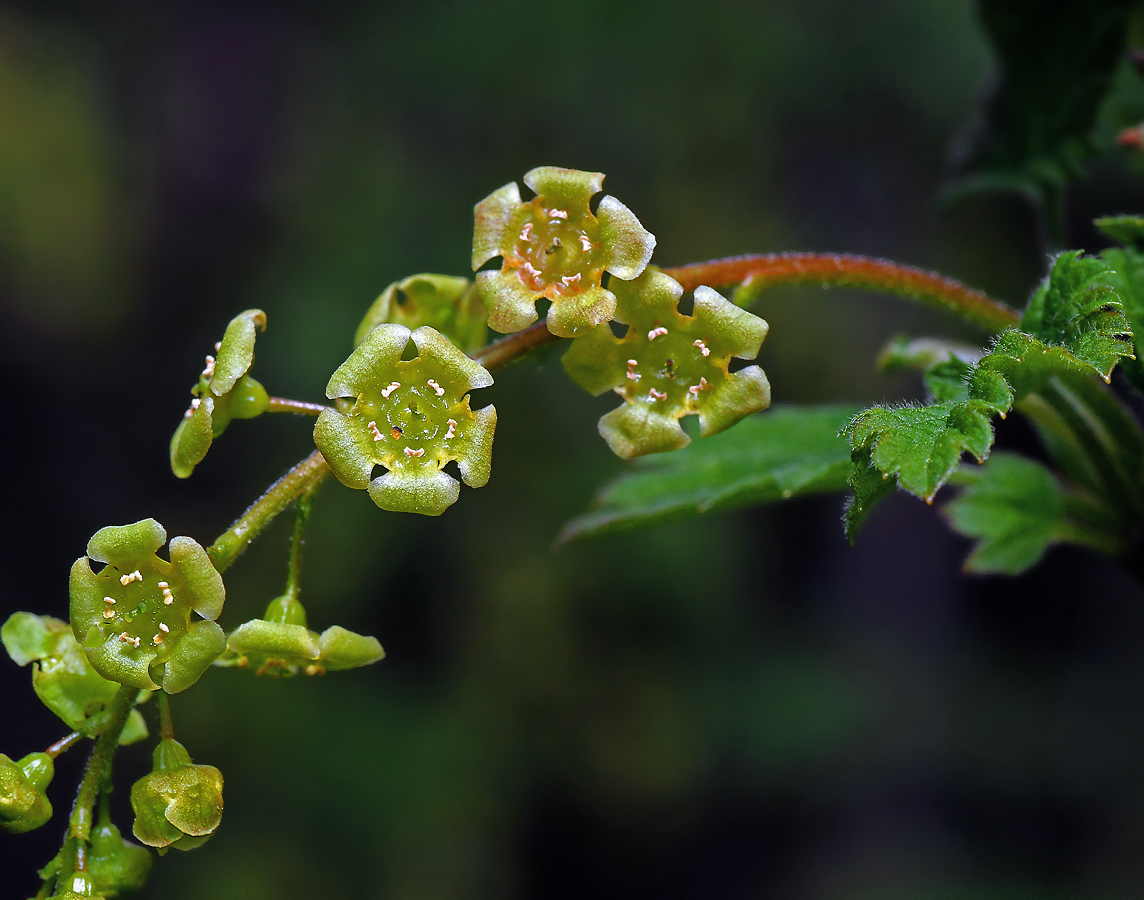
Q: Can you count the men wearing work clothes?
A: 0